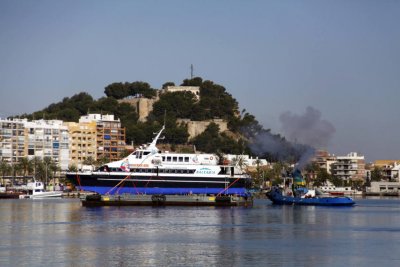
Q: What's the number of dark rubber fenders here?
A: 3